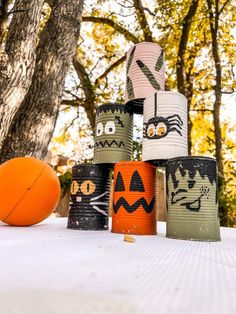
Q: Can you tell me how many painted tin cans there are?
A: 6